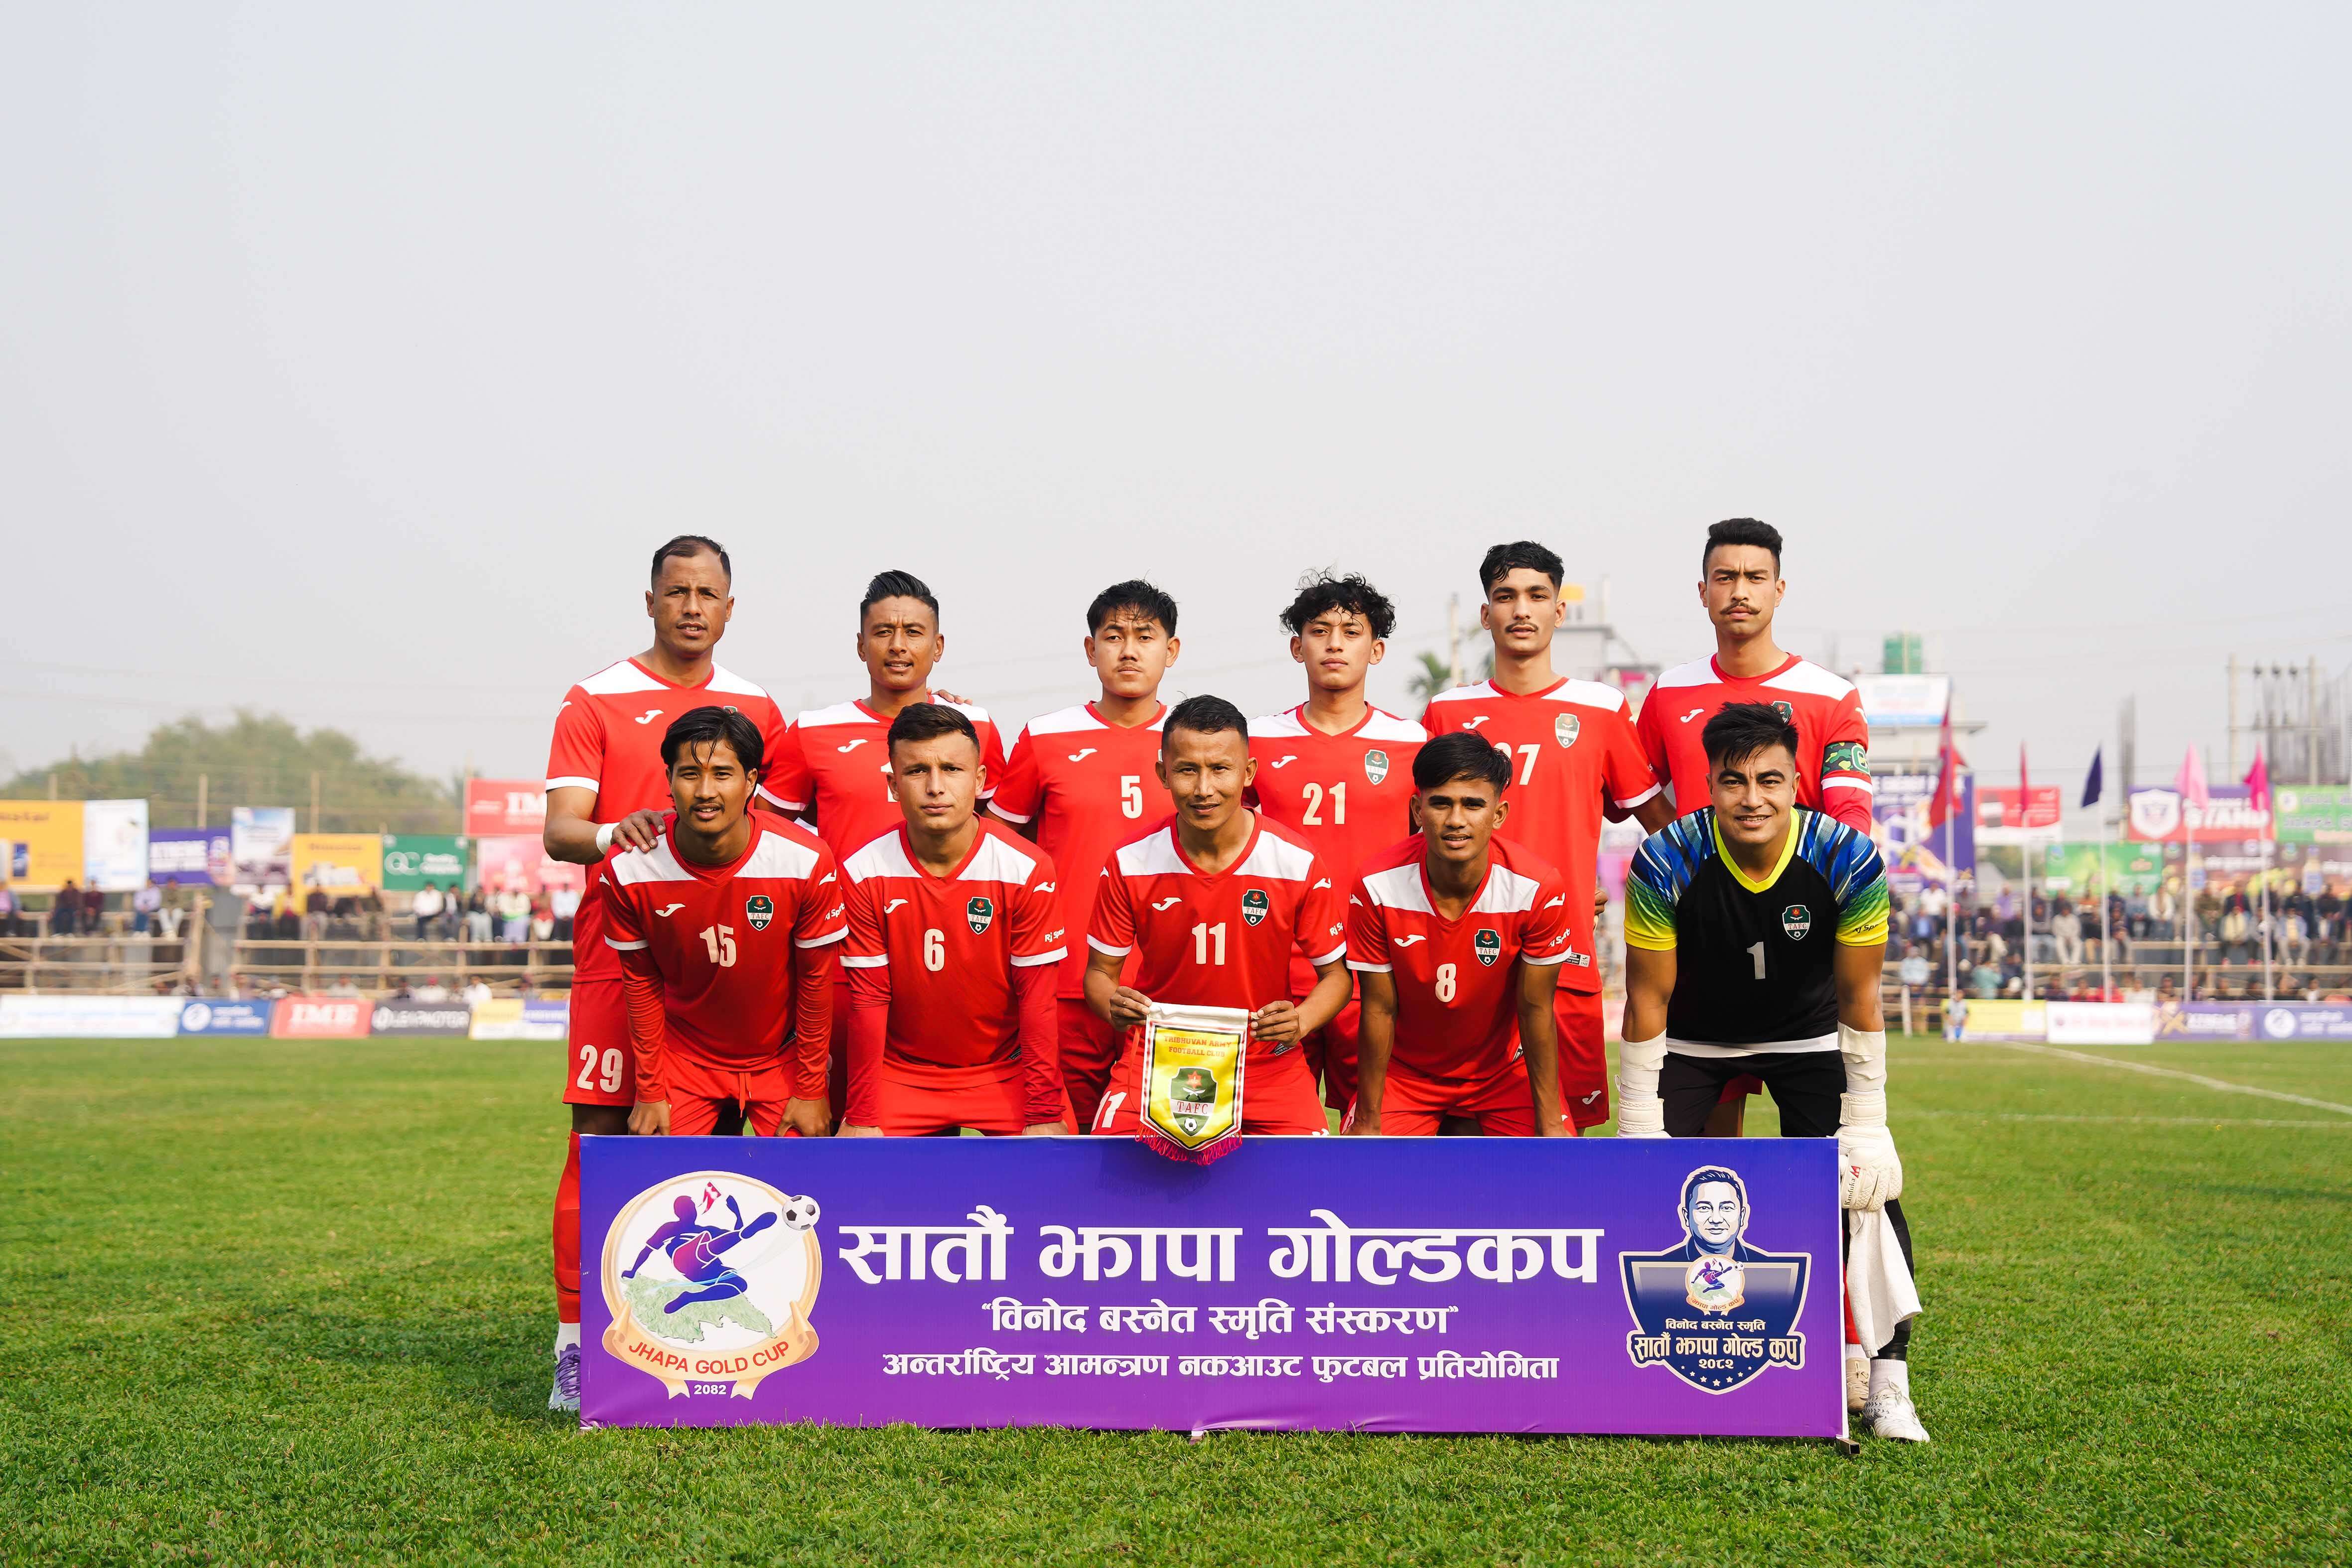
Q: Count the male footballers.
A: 11